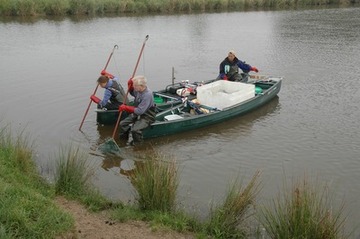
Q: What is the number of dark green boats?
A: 2